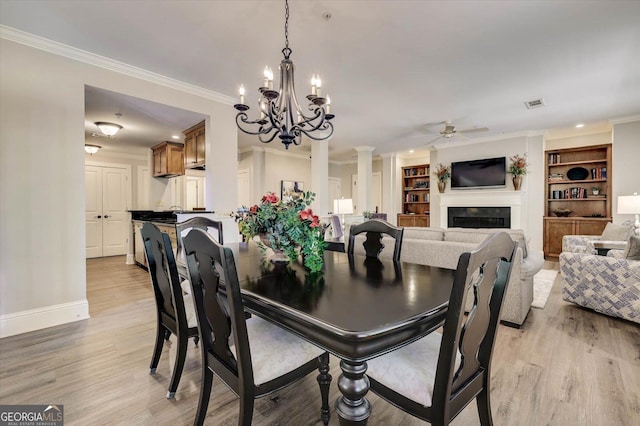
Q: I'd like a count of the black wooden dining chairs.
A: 5